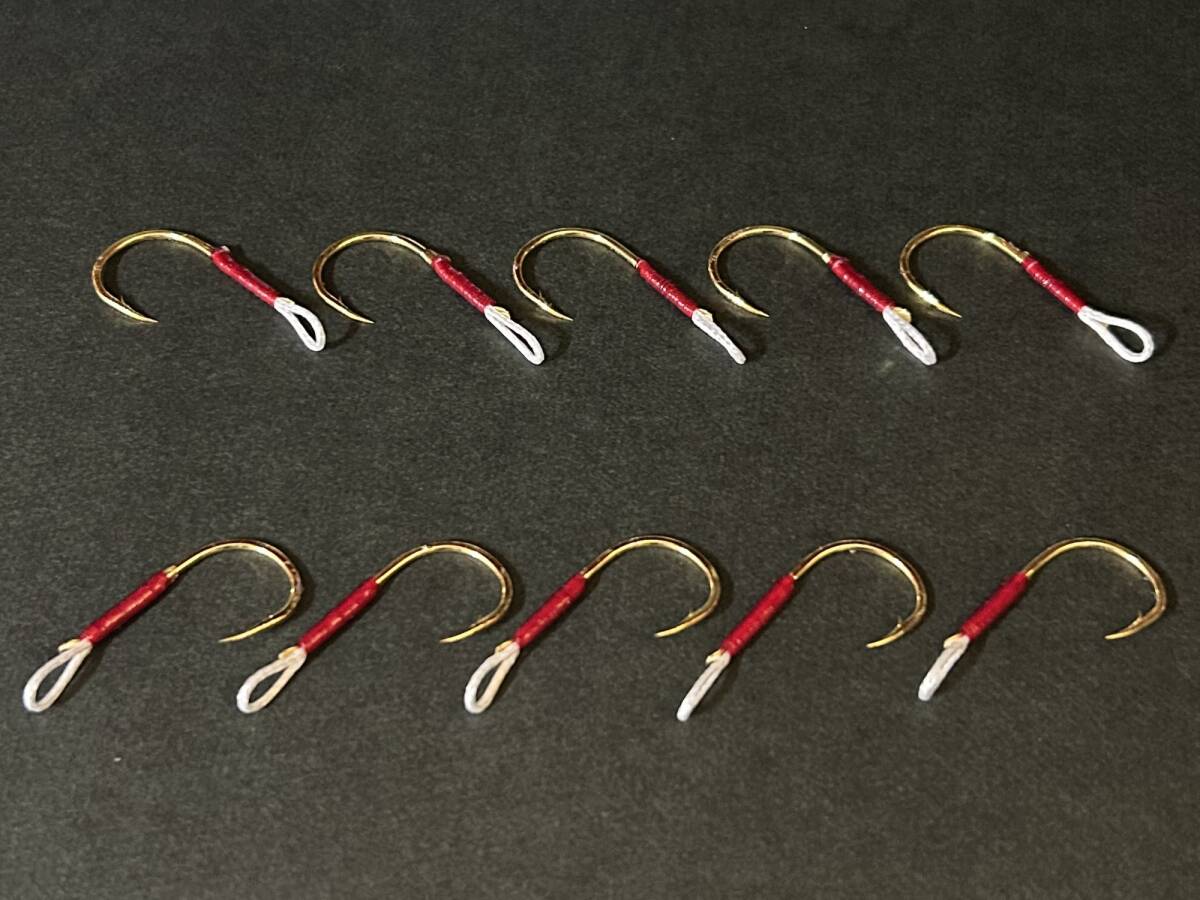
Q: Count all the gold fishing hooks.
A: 10